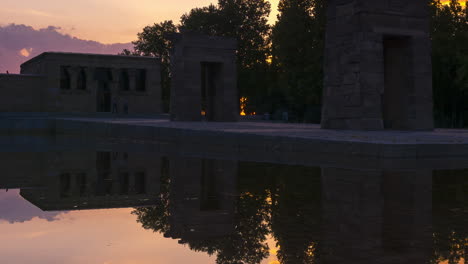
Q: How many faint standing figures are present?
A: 2